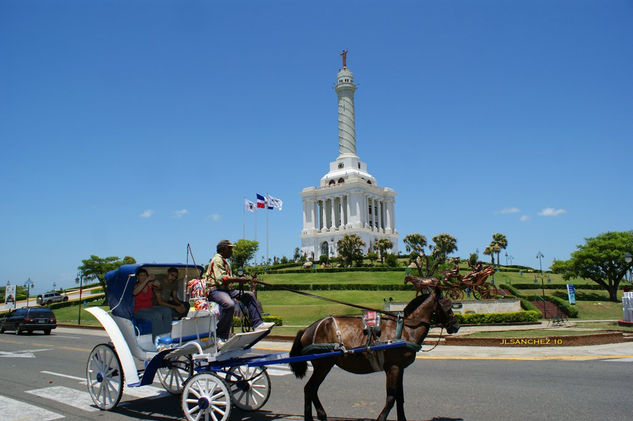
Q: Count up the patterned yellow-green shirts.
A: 1